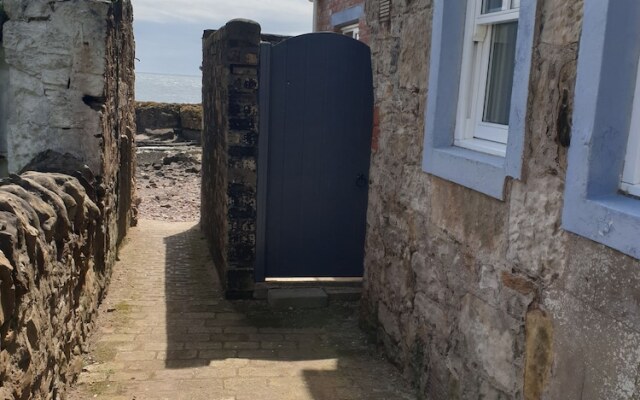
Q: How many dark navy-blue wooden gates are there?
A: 1